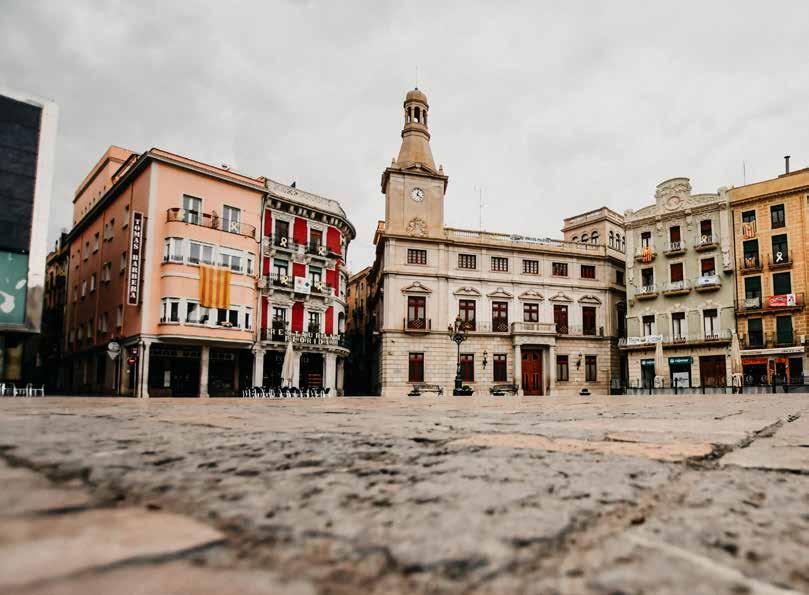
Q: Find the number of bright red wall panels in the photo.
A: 9